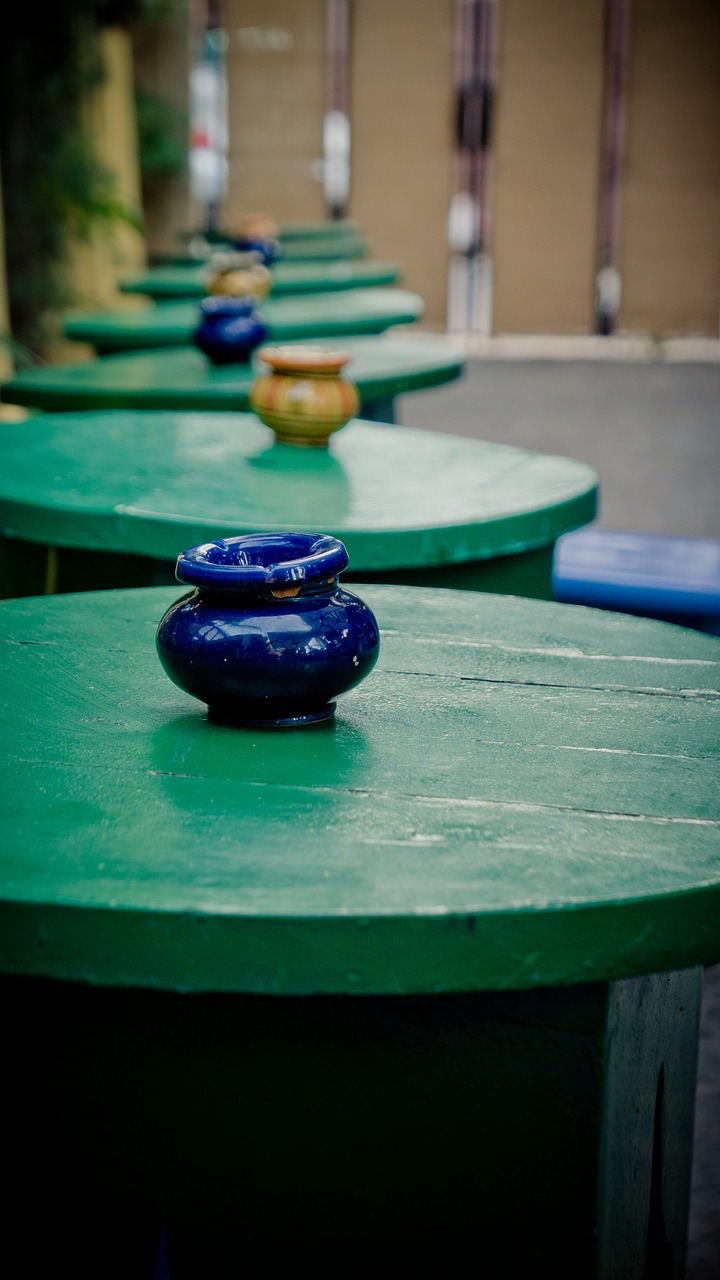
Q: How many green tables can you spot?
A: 7